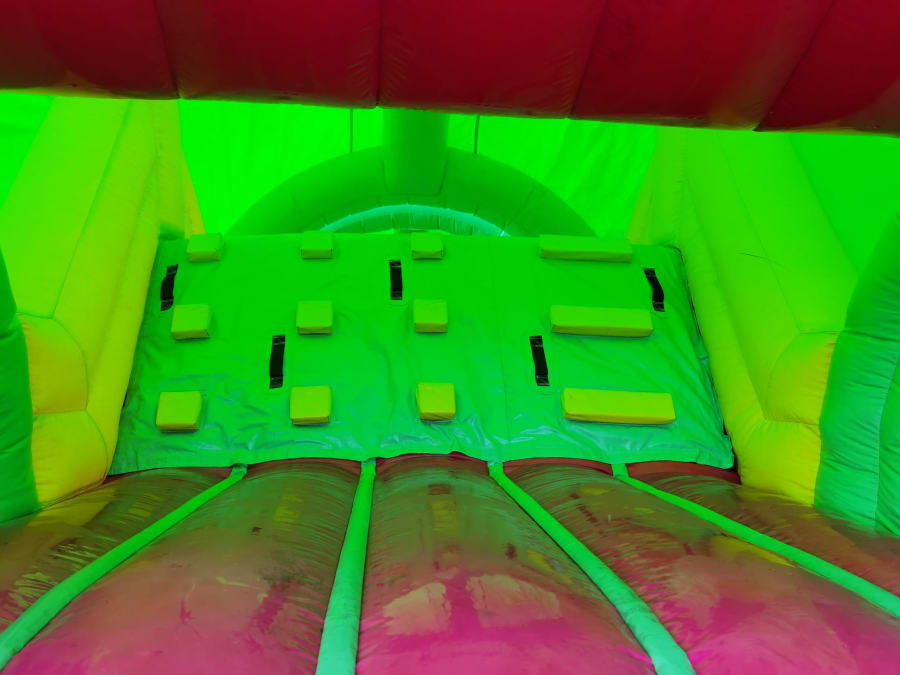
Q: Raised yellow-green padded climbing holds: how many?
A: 12